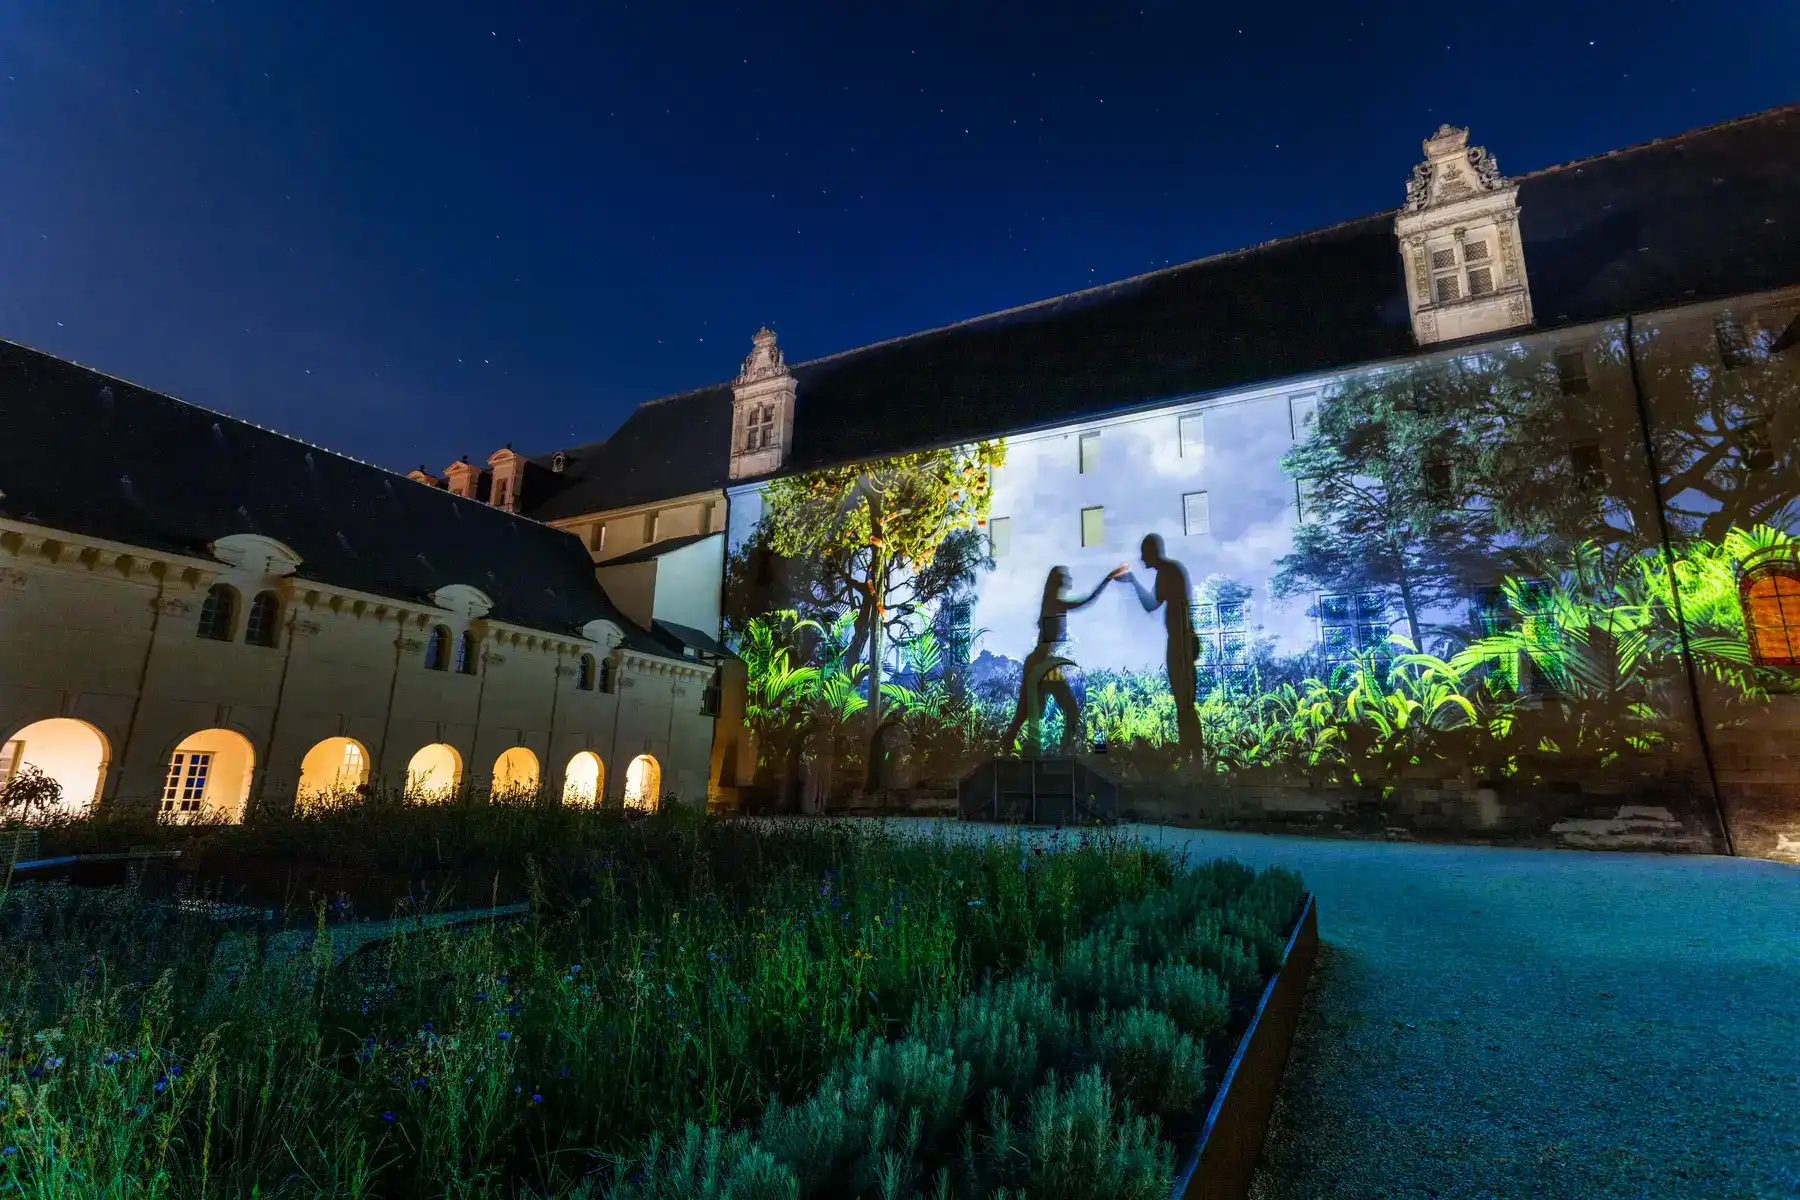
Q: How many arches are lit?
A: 7